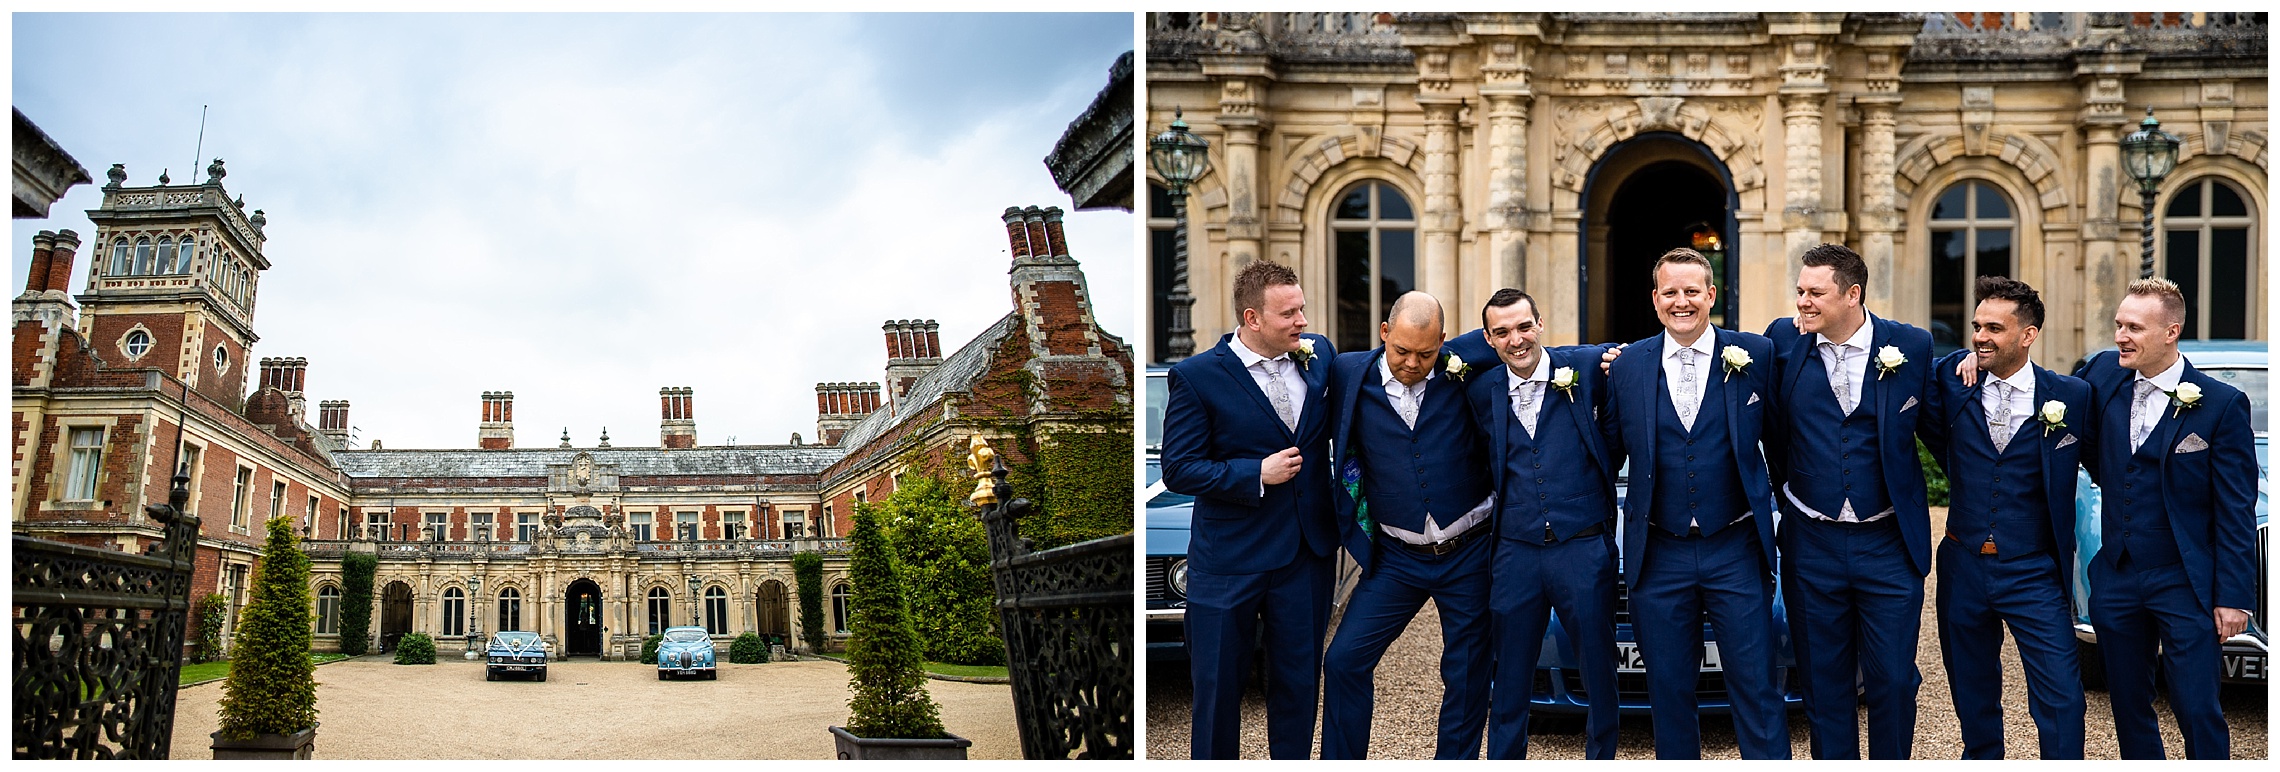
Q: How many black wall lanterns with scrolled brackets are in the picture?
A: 0